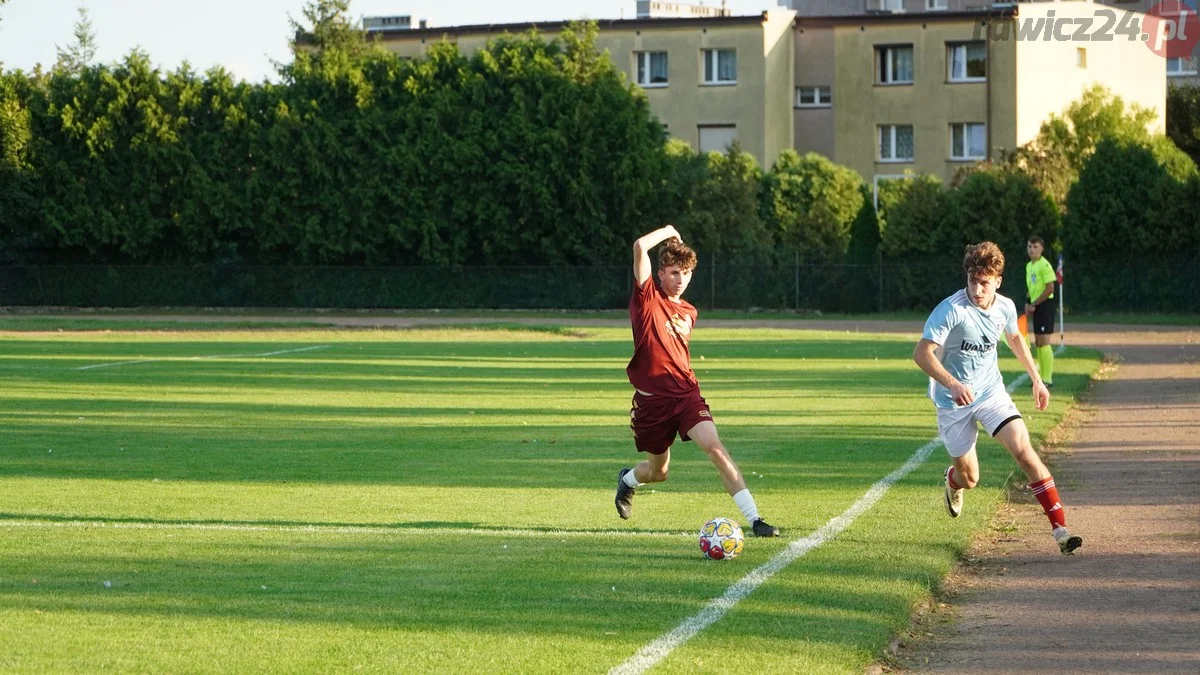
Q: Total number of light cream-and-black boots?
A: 2